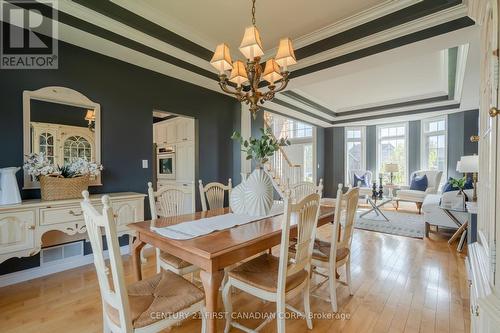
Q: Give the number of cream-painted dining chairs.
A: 6